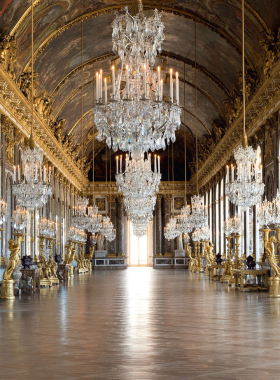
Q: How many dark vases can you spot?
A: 4